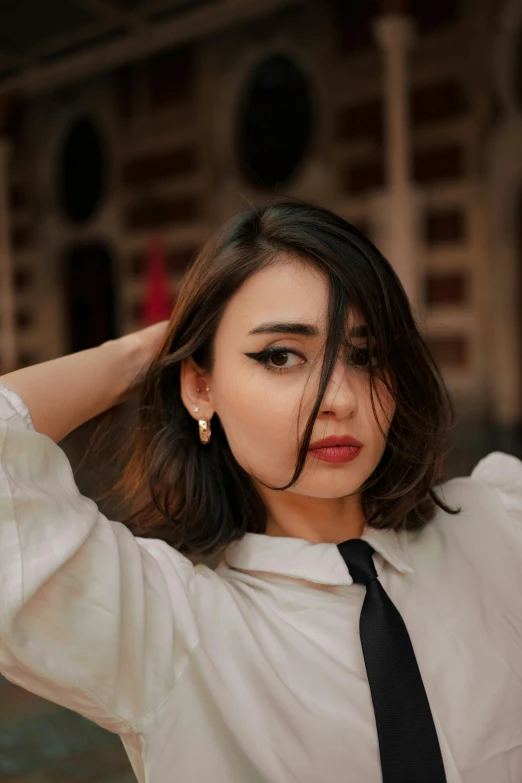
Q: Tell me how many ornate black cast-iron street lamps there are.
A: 0